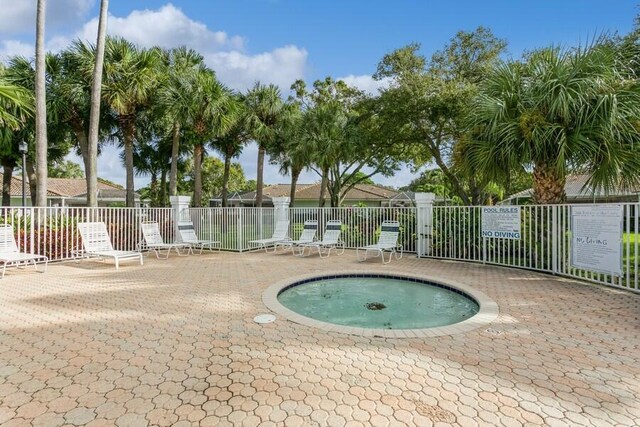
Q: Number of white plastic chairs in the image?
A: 8